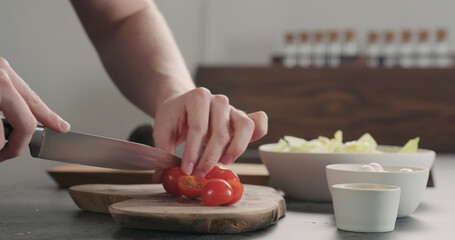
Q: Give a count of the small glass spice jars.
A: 10